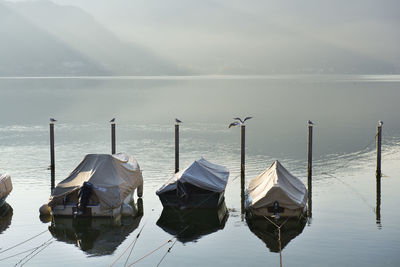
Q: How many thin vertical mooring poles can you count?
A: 6